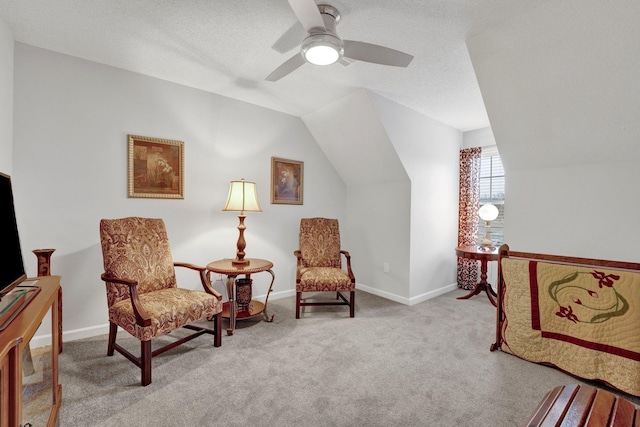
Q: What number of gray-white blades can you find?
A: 5